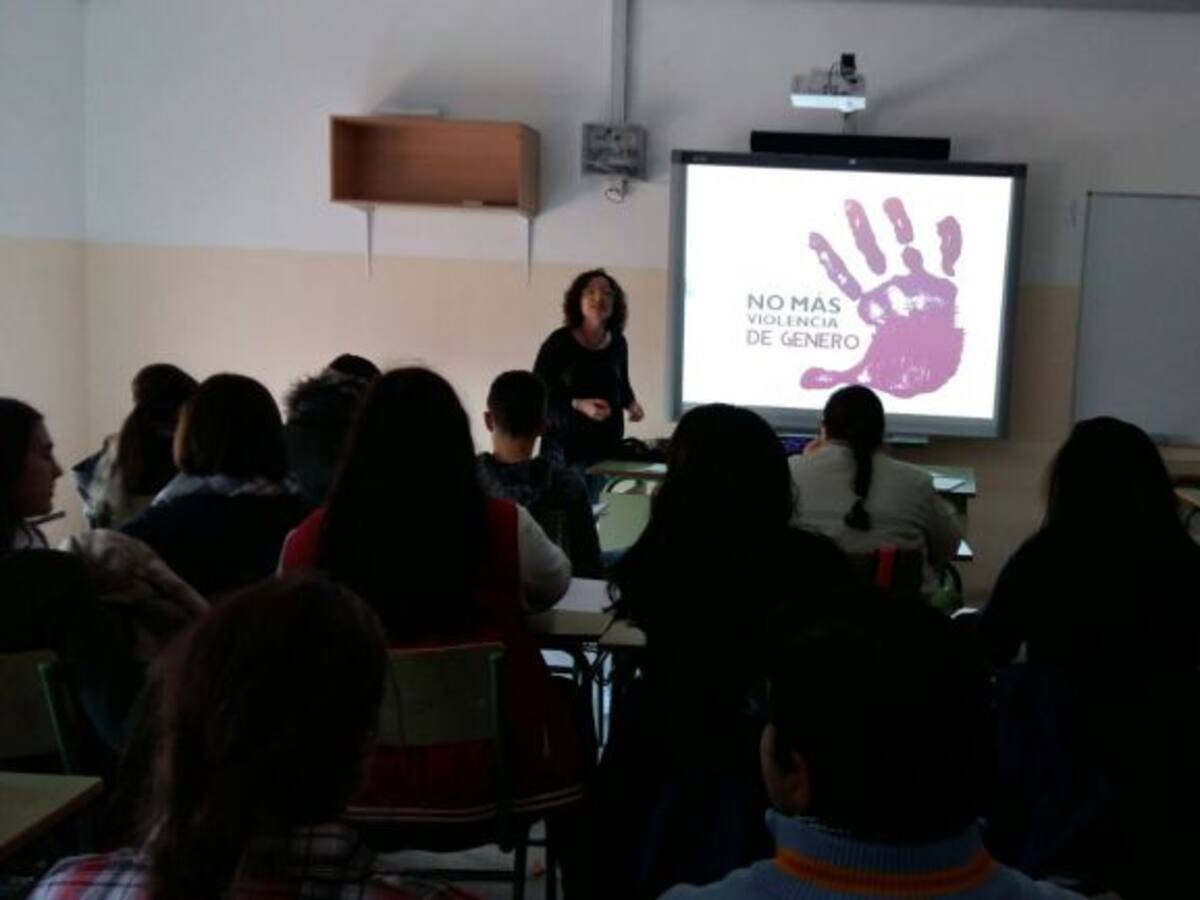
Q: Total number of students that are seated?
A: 11